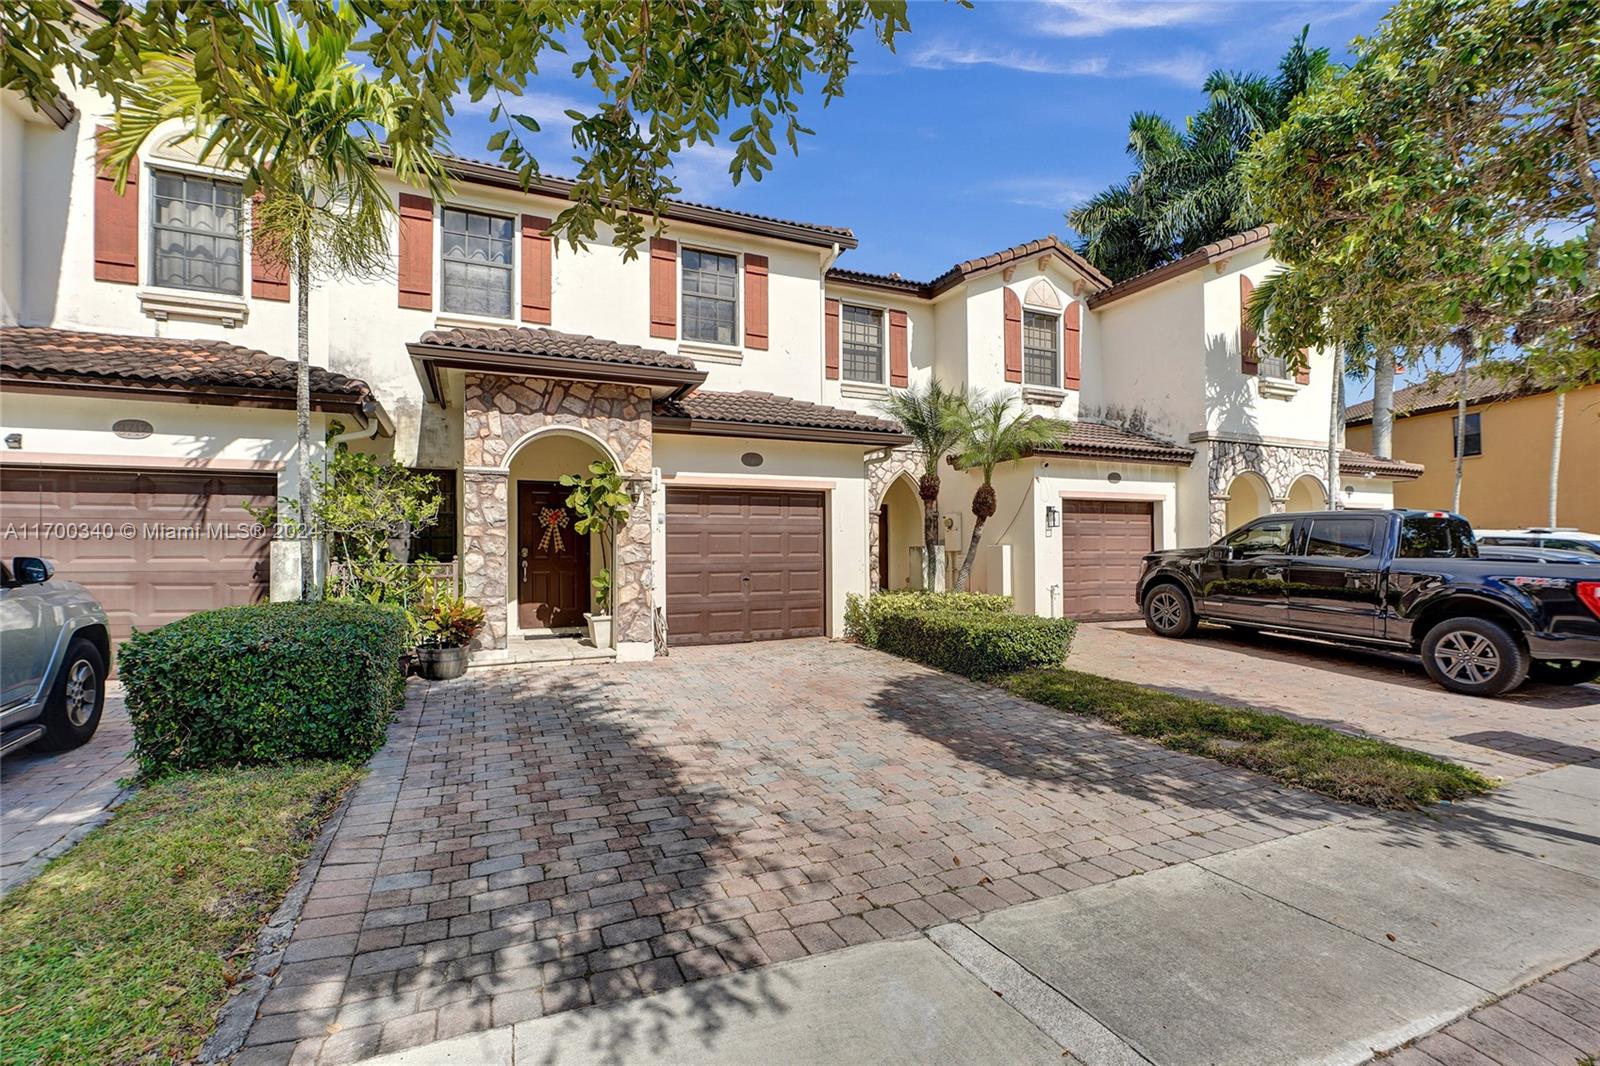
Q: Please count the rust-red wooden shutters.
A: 12